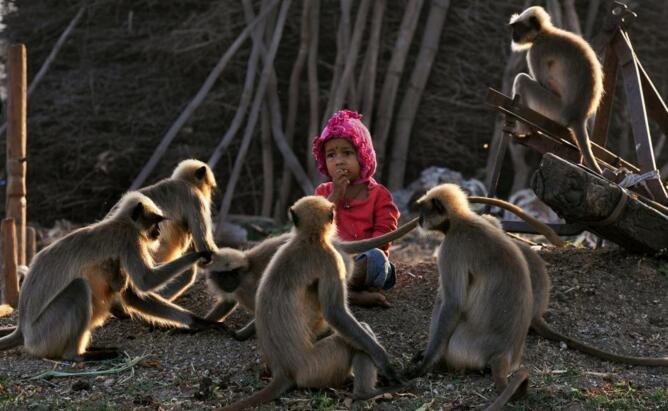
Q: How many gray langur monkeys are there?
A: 7